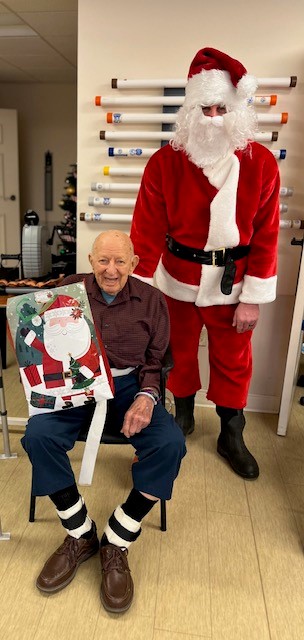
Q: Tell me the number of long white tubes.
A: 9